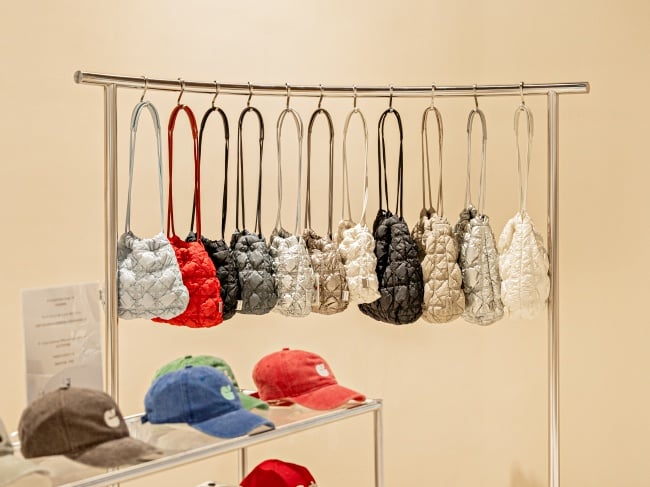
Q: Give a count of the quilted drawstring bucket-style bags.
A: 11